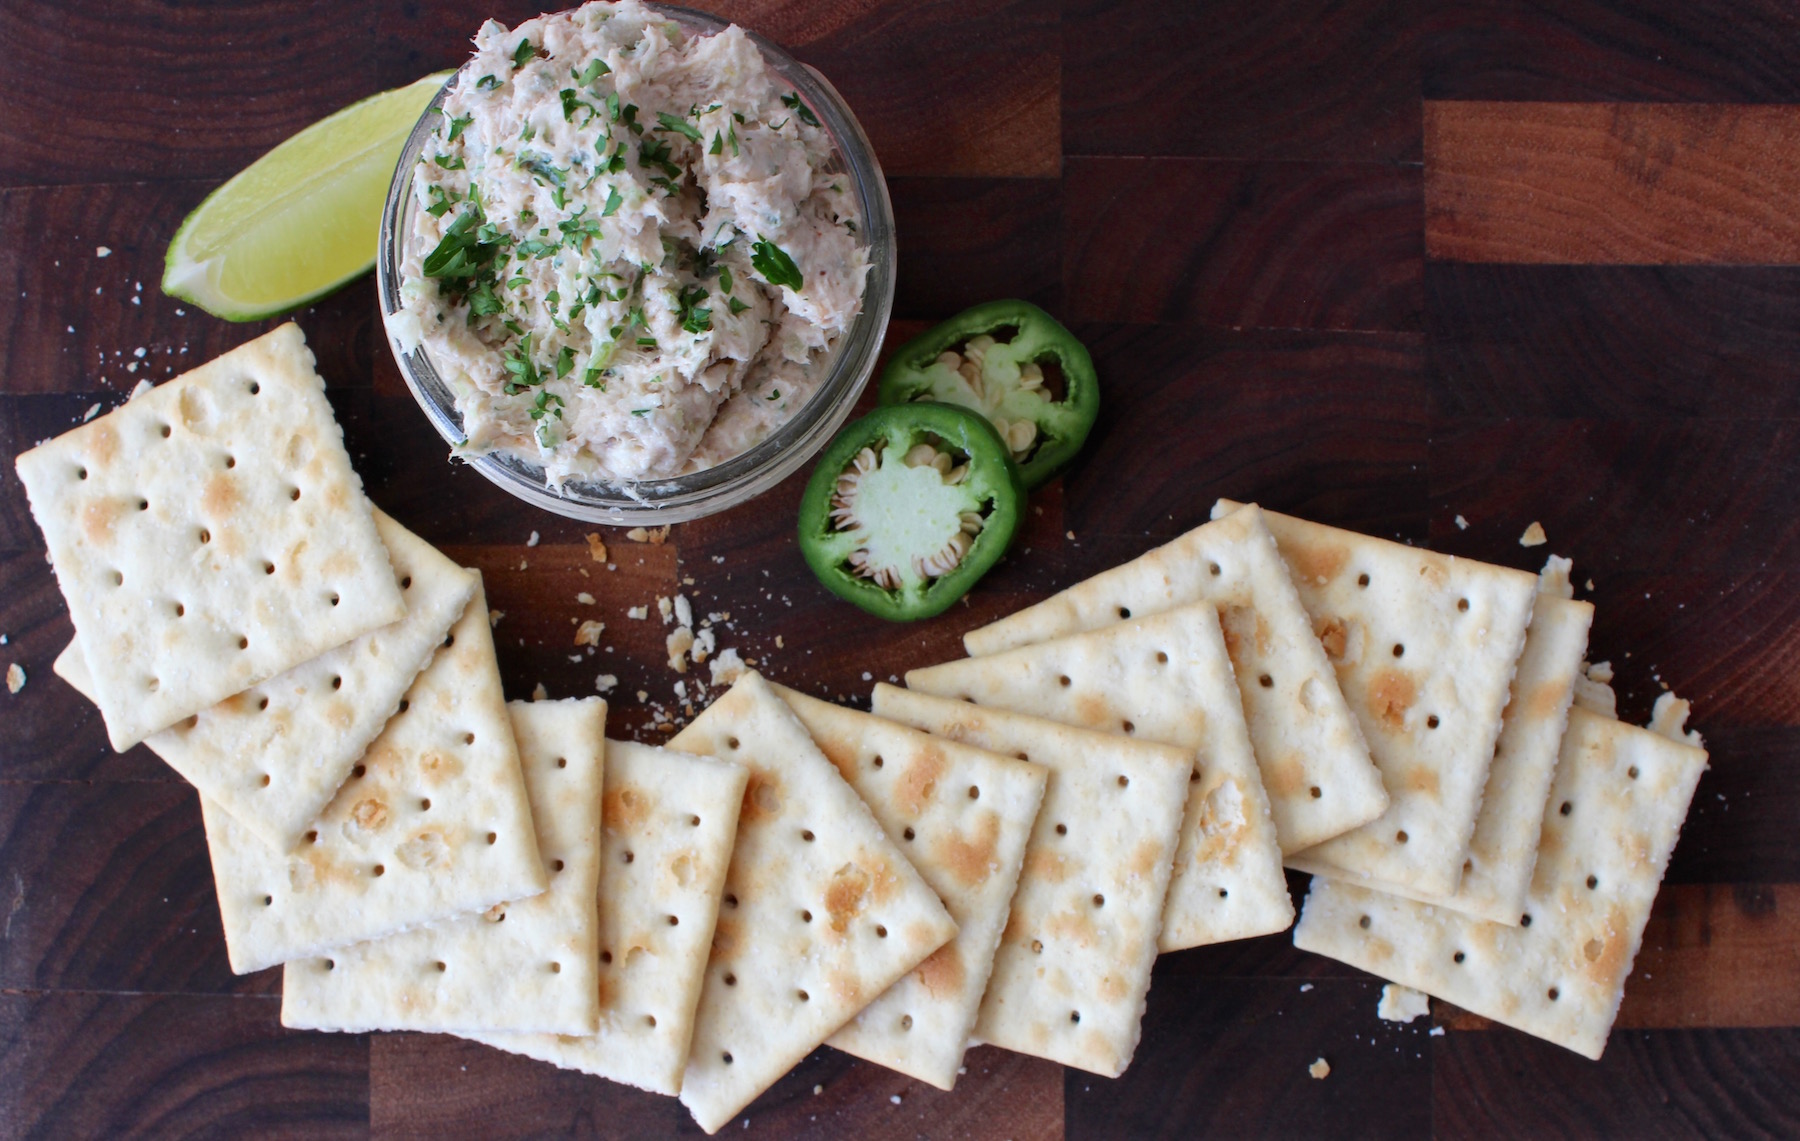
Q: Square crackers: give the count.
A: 13